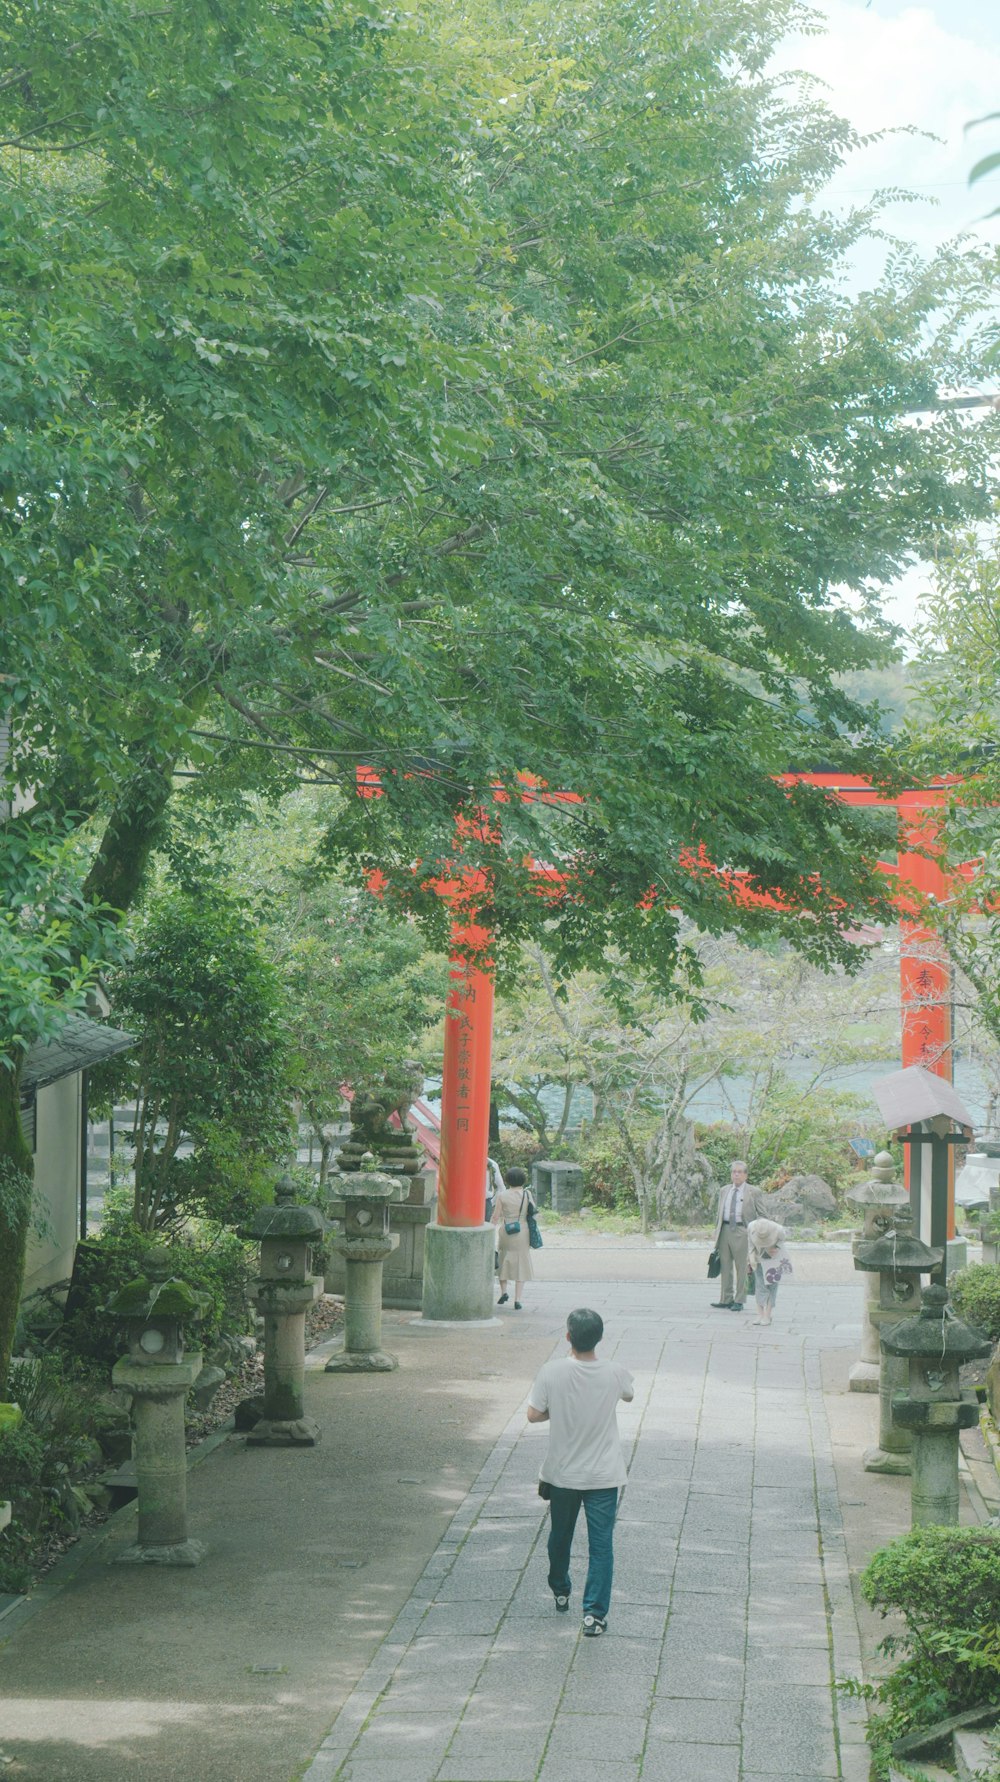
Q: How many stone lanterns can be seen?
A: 6